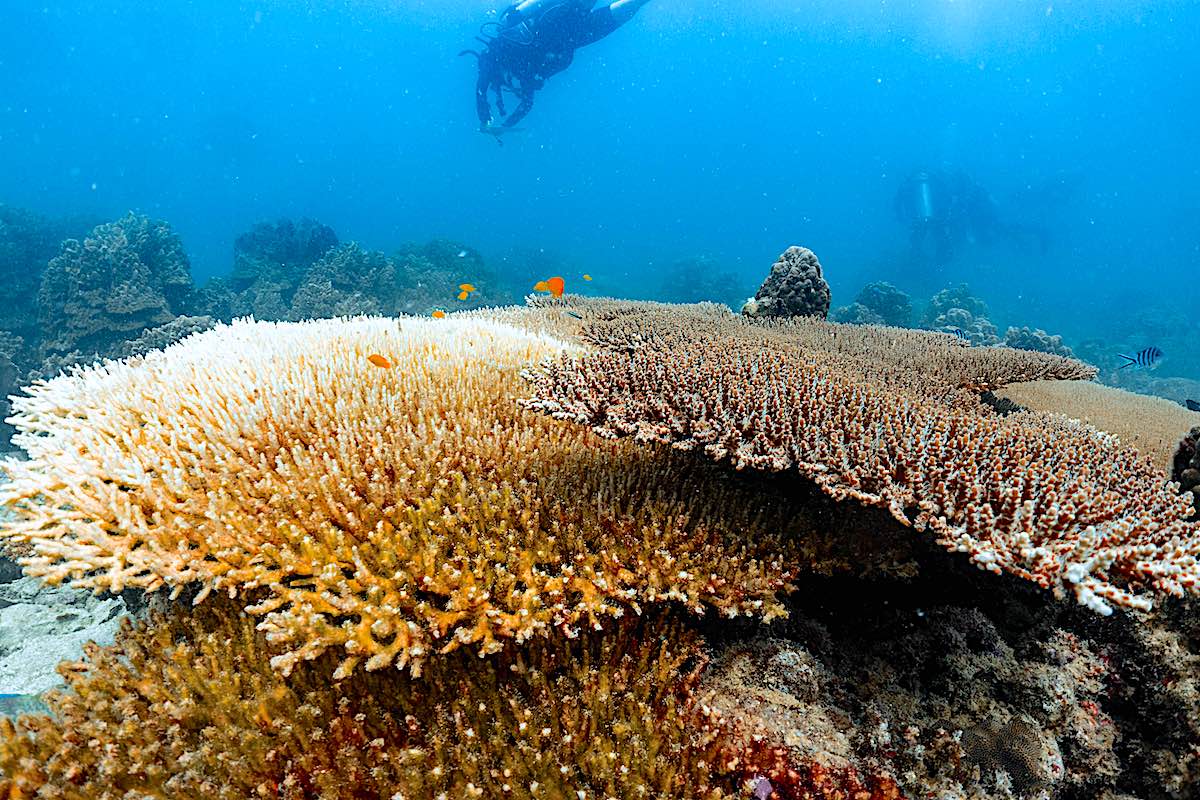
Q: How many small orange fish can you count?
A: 7